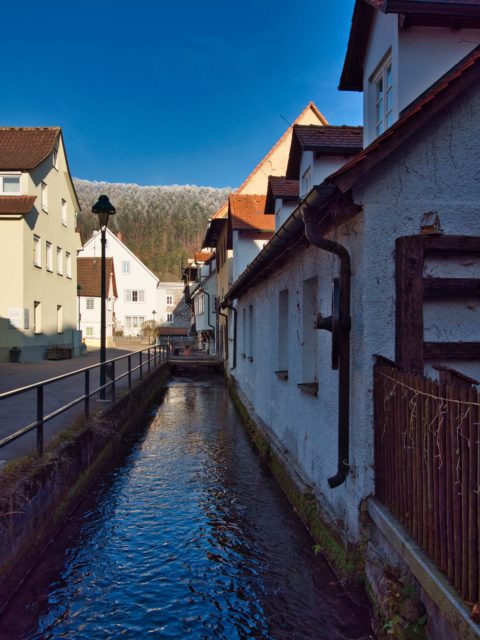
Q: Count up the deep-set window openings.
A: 4